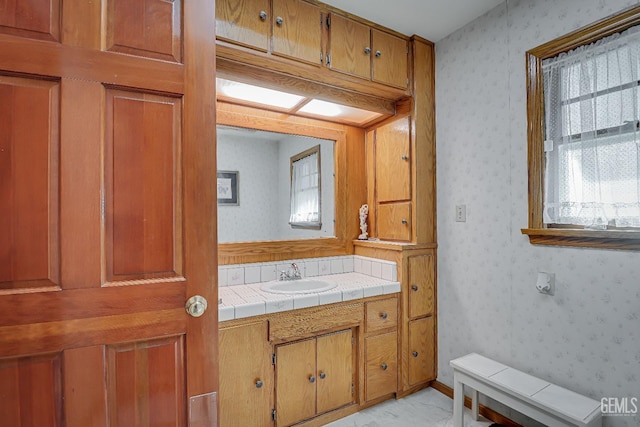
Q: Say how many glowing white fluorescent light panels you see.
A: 2